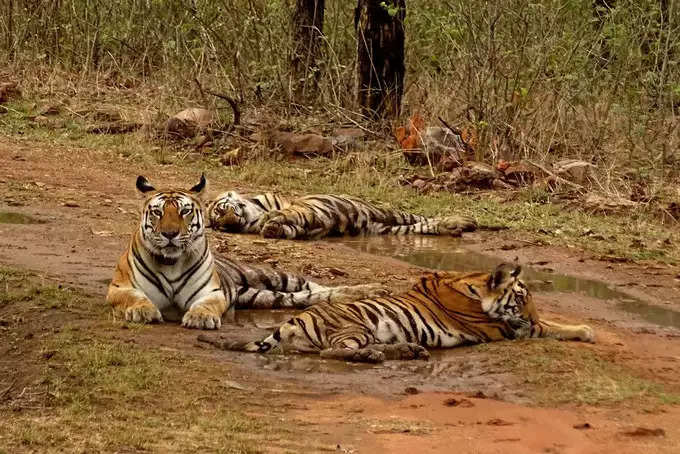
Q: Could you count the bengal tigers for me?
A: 3